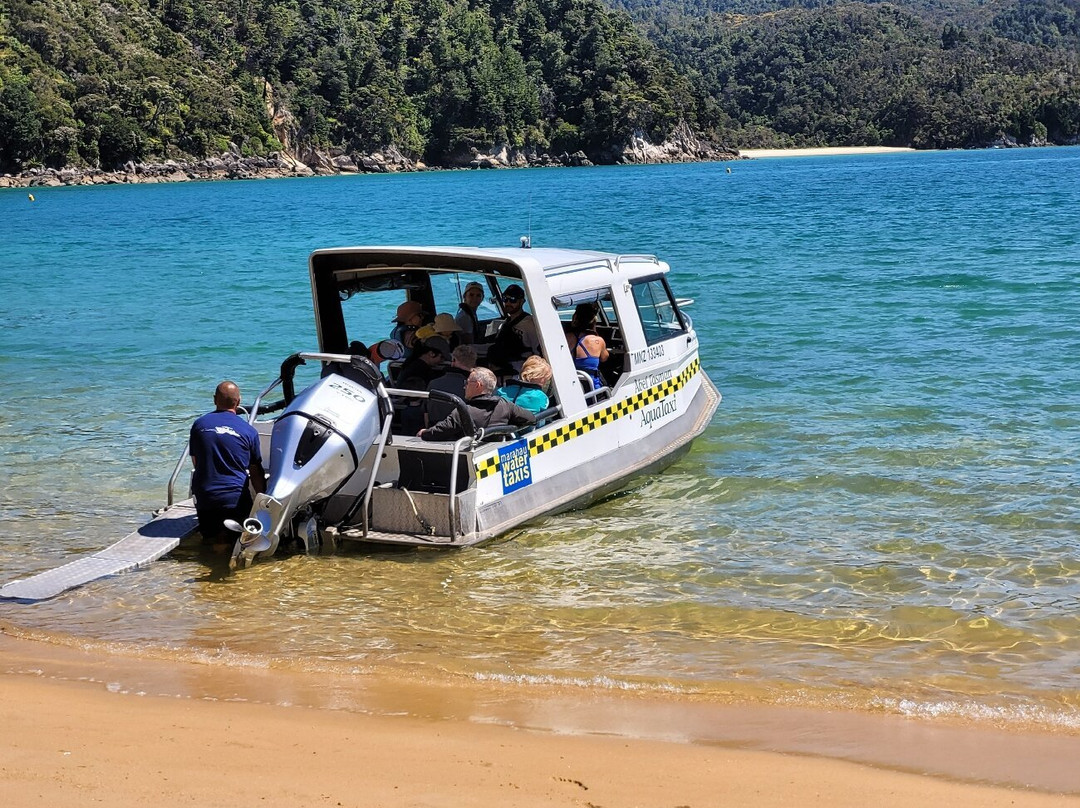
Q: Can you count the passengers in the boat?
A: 9